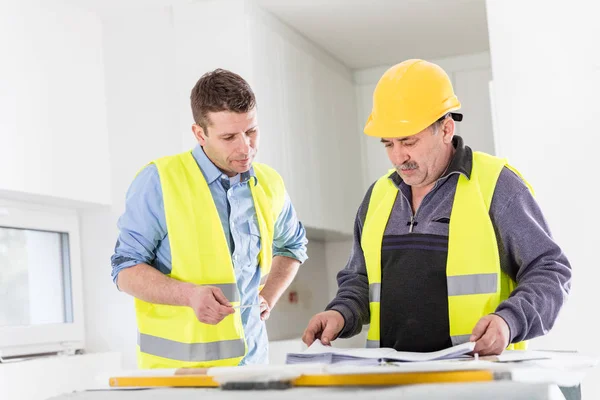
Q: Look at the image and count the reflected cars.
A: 0